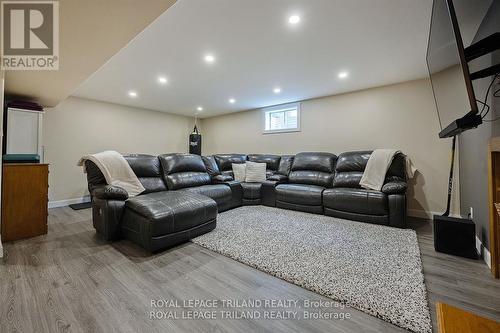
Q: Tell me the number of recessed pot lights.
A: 8